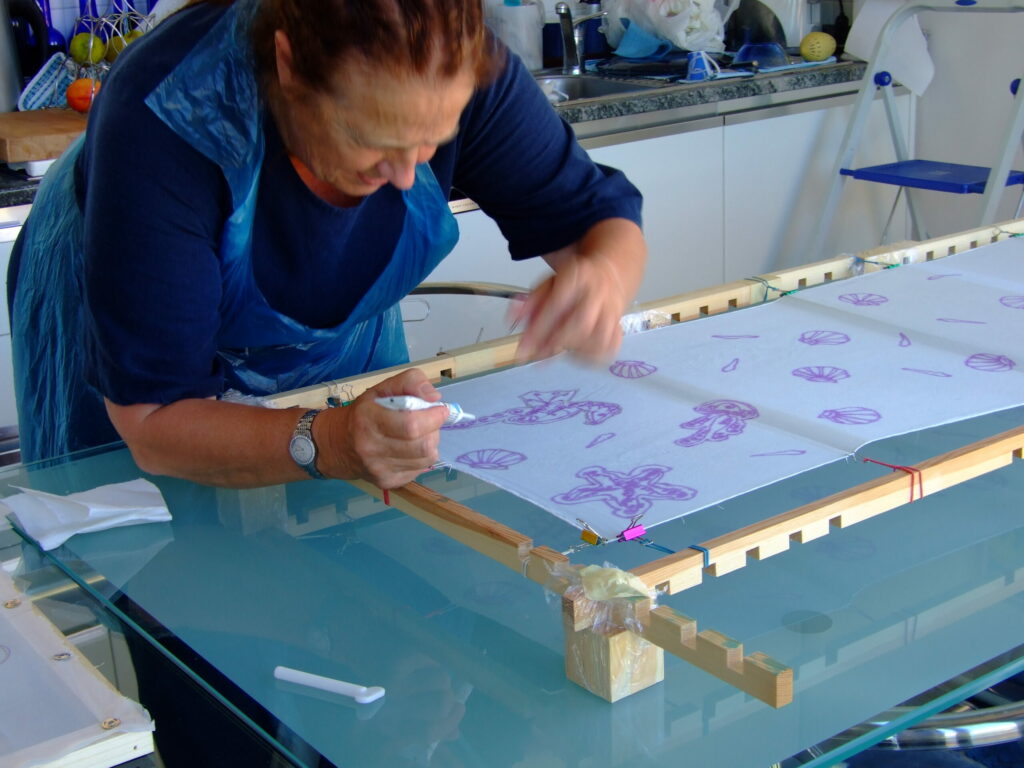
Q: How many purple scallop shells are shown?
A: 8